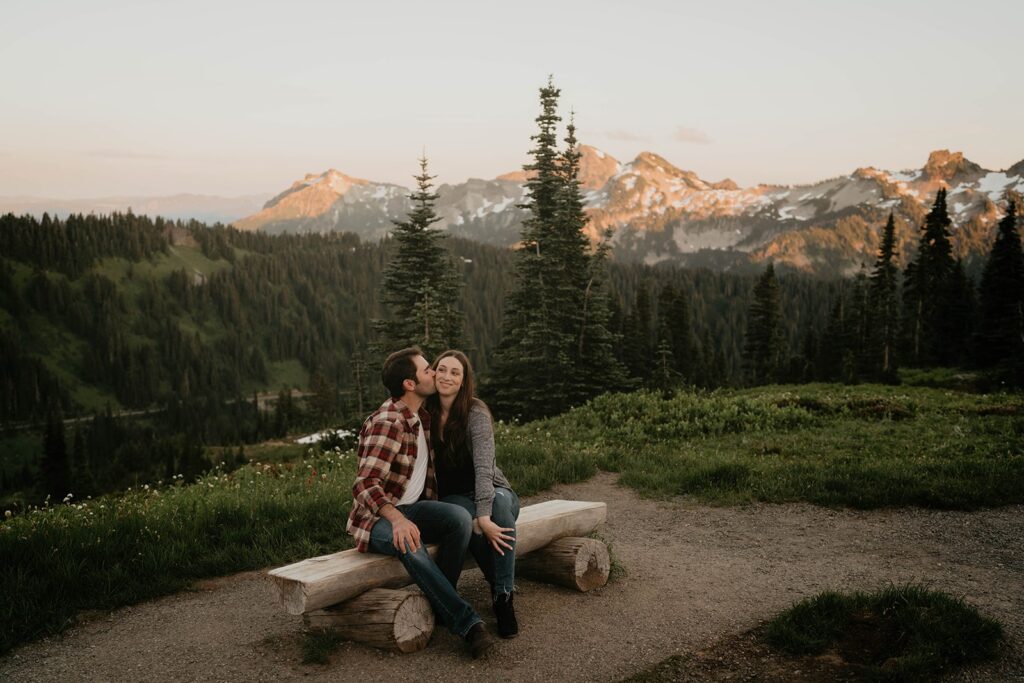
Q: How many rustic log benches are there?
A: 1